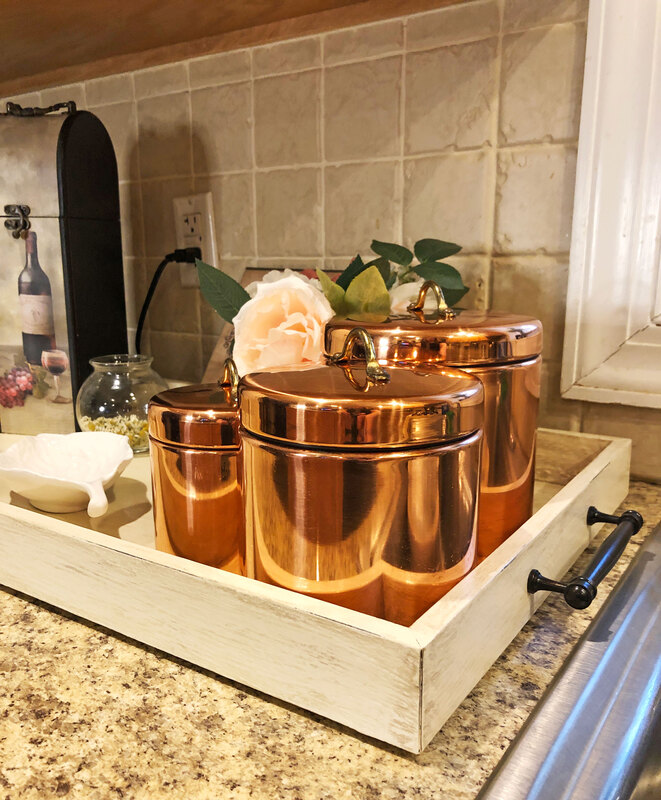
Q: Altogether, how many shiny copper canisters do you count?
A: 3